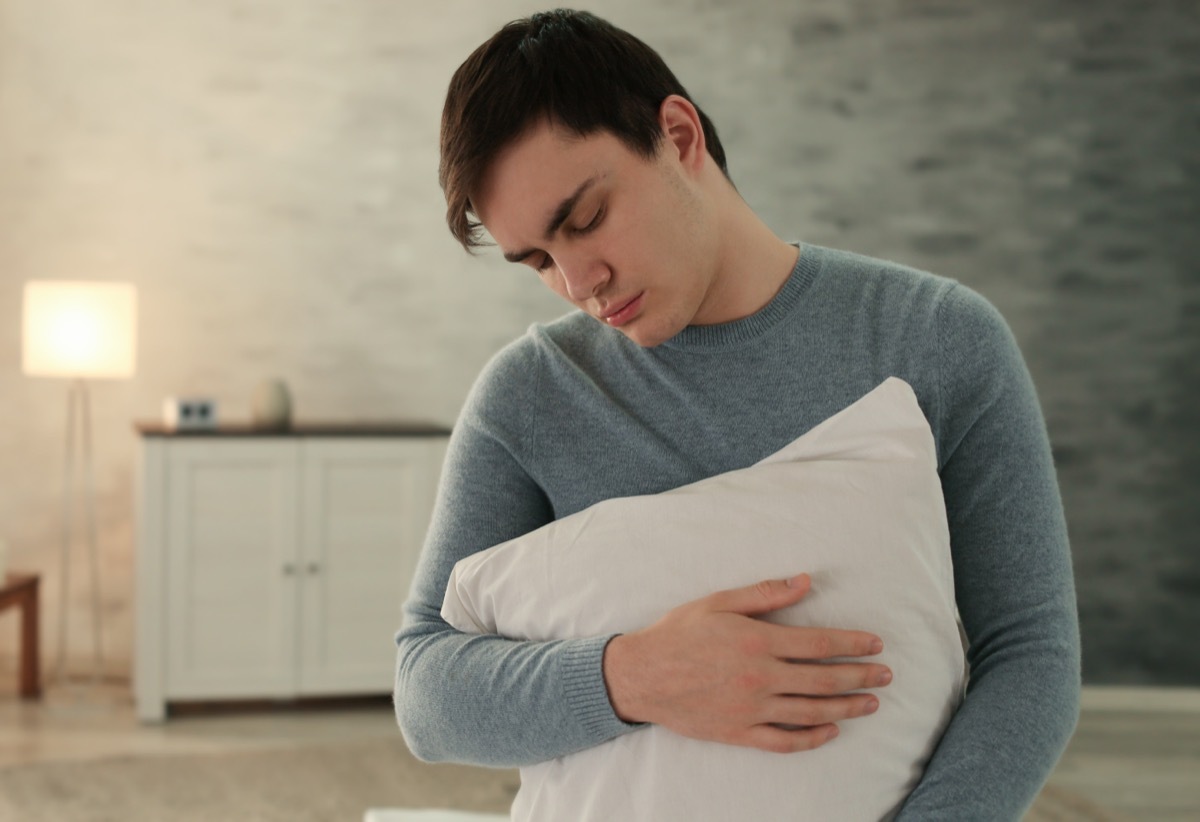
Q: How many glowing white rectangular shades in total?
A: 1